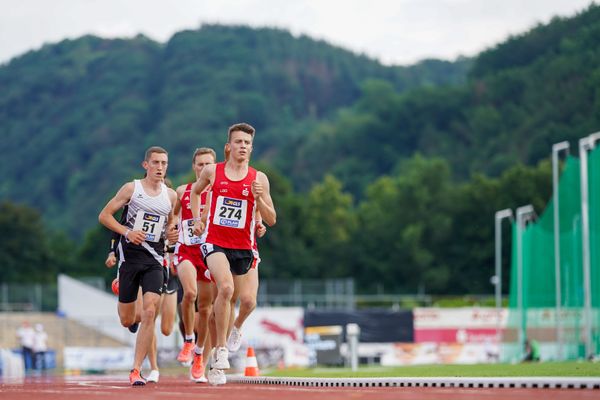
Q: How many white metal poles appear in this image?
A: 4